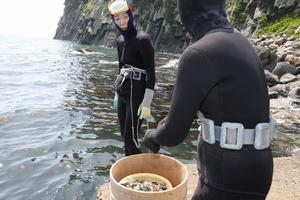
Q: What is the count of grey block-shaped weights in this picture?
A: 3